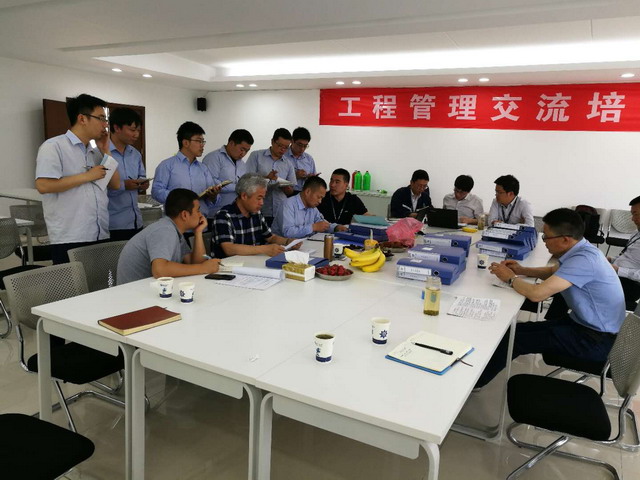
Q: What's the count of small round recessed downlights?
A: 9